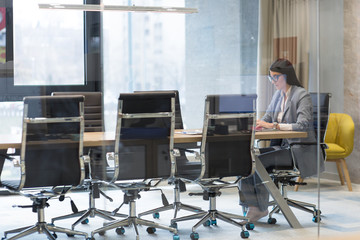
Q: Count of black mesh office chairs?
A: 6